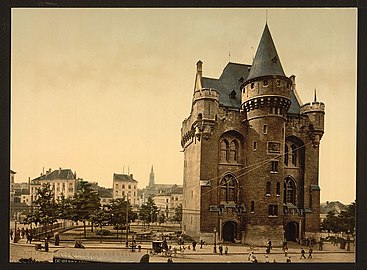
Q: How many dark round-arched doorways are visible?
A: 2